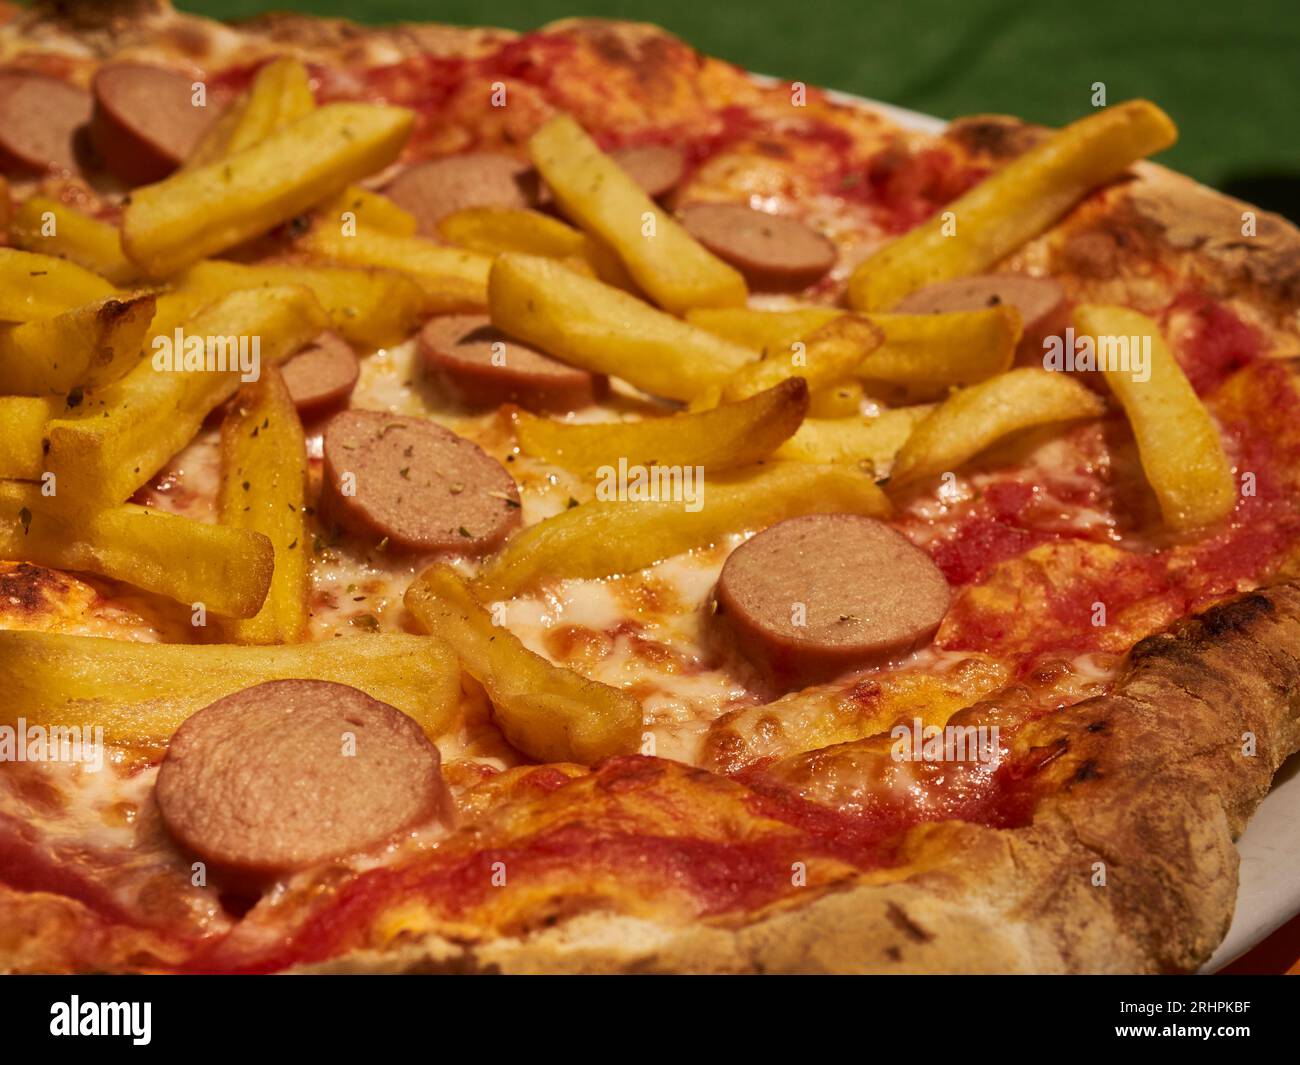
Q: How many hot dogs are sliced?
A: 11